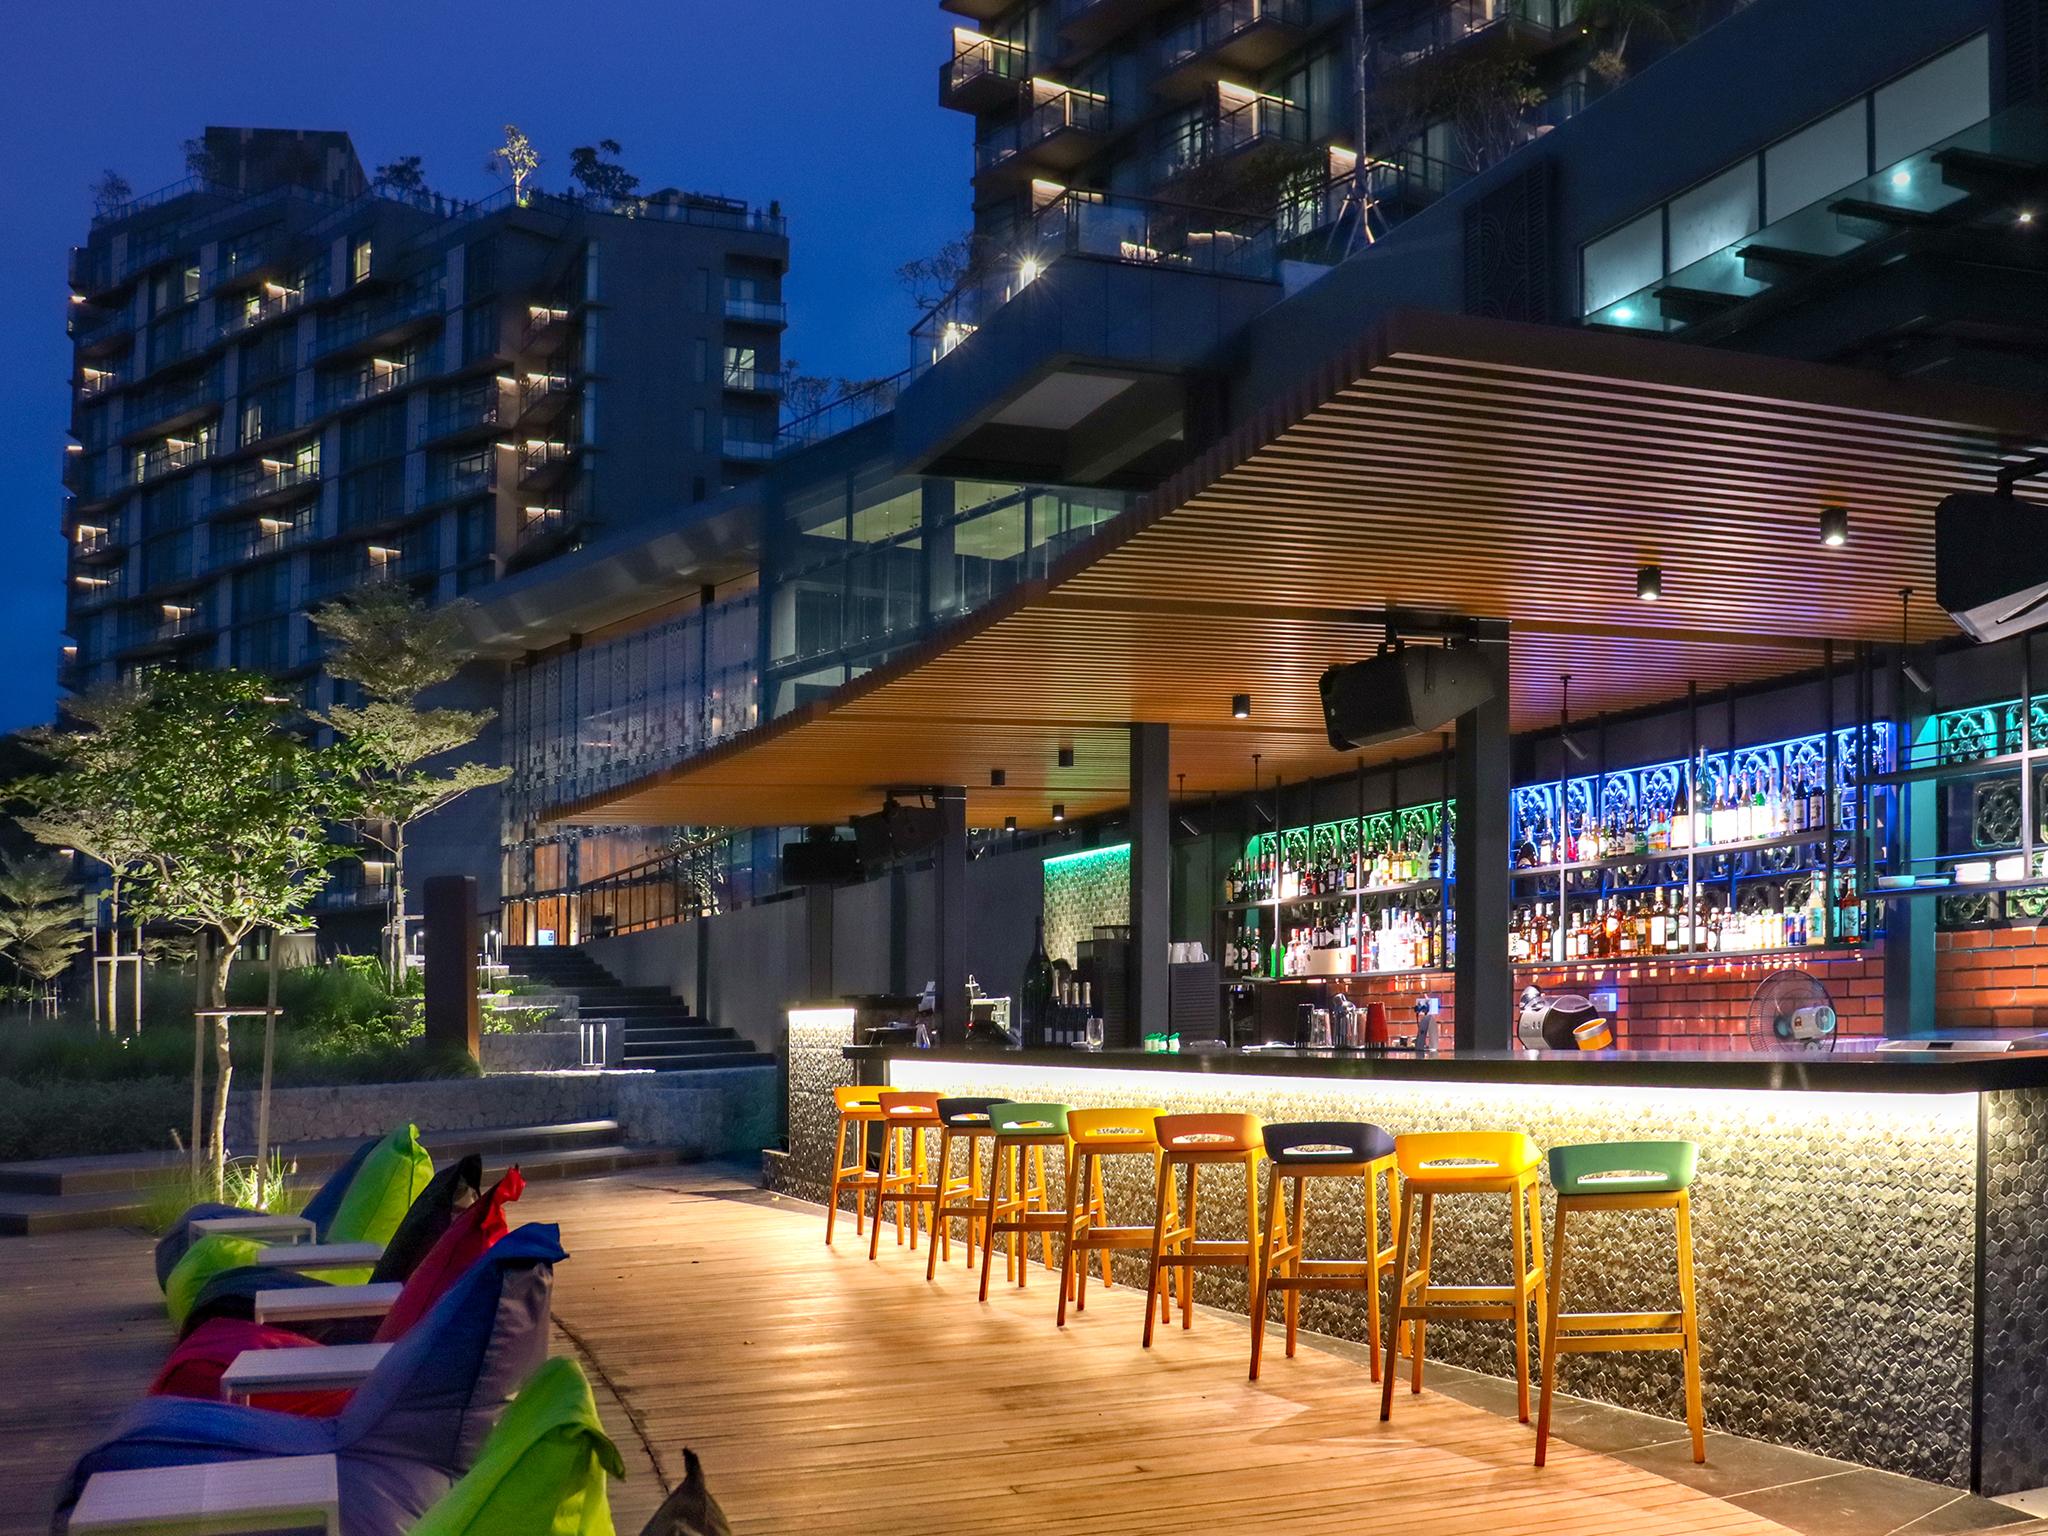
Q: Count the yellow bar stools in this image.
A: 3